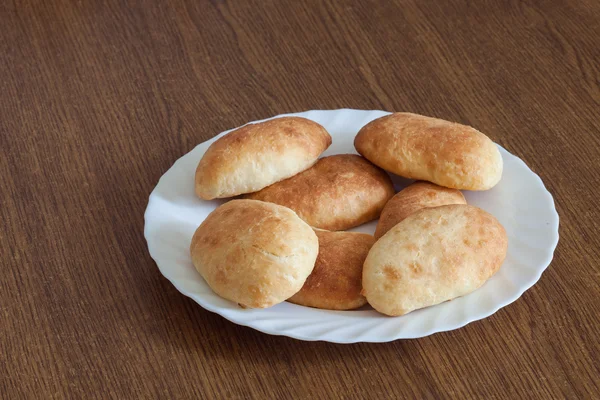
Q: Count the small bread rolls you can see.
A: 7